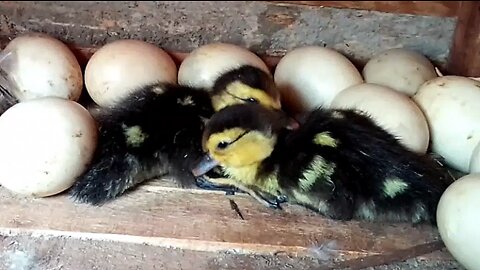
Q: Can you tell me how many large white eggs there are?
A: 10